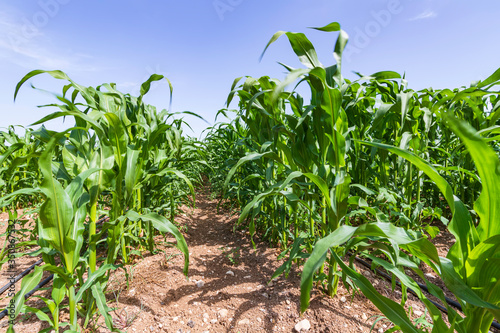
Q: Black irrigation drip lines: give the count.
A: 4